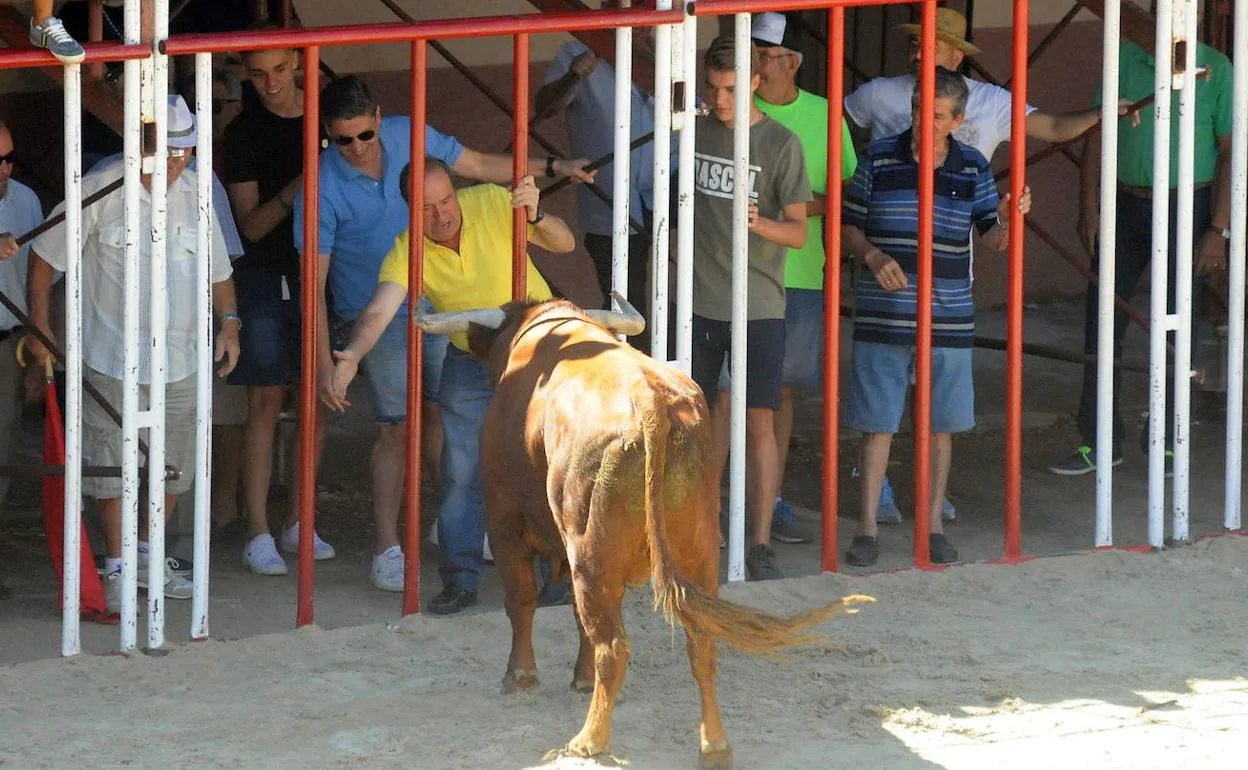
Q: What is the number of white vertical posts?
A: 12